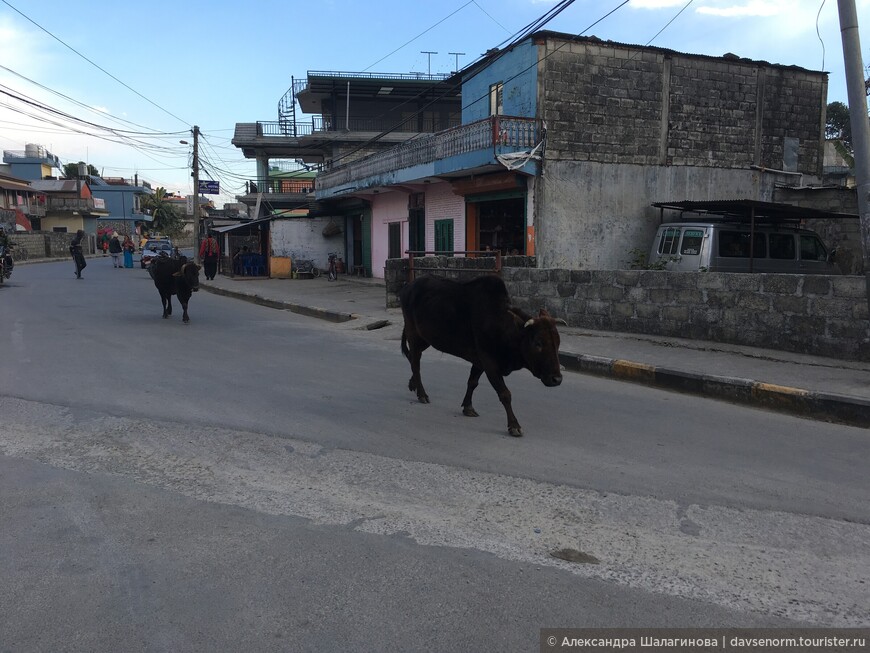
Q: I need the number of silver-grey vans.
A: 1